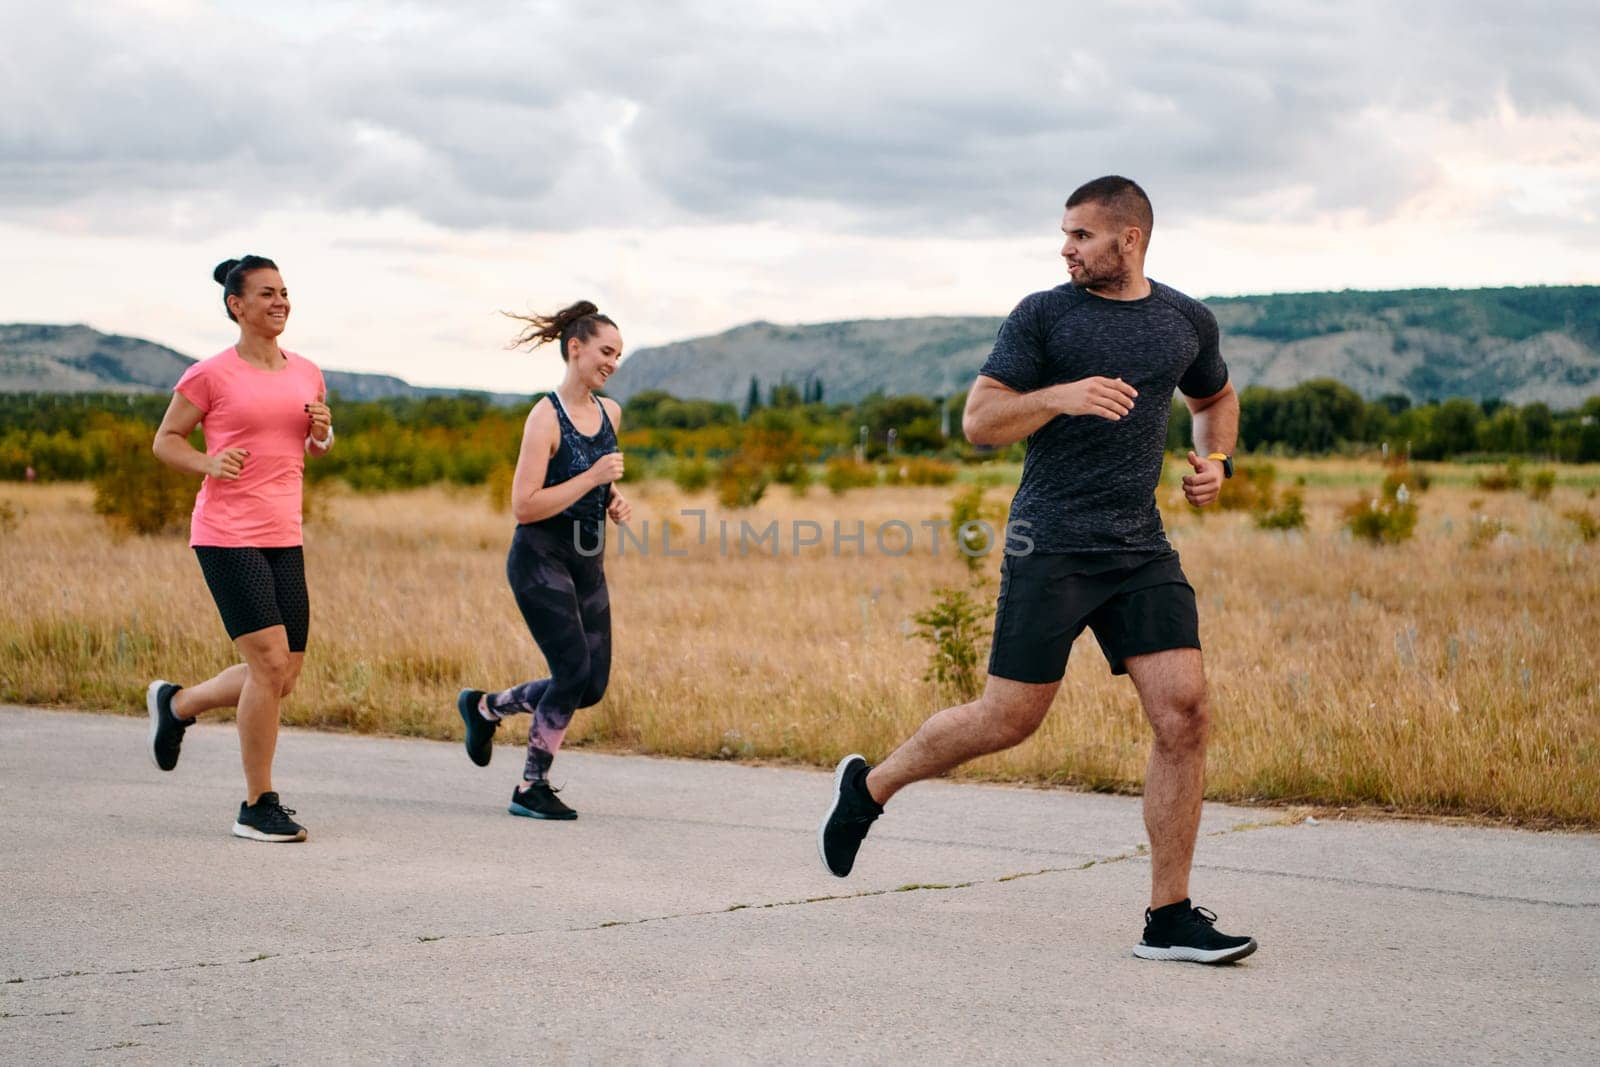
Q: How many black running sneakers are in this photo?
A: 6